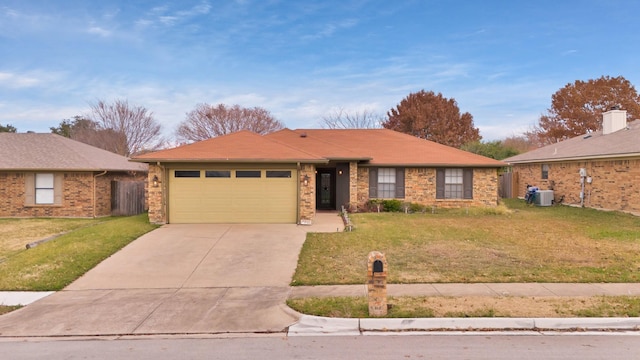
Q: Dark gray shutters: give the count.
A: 4